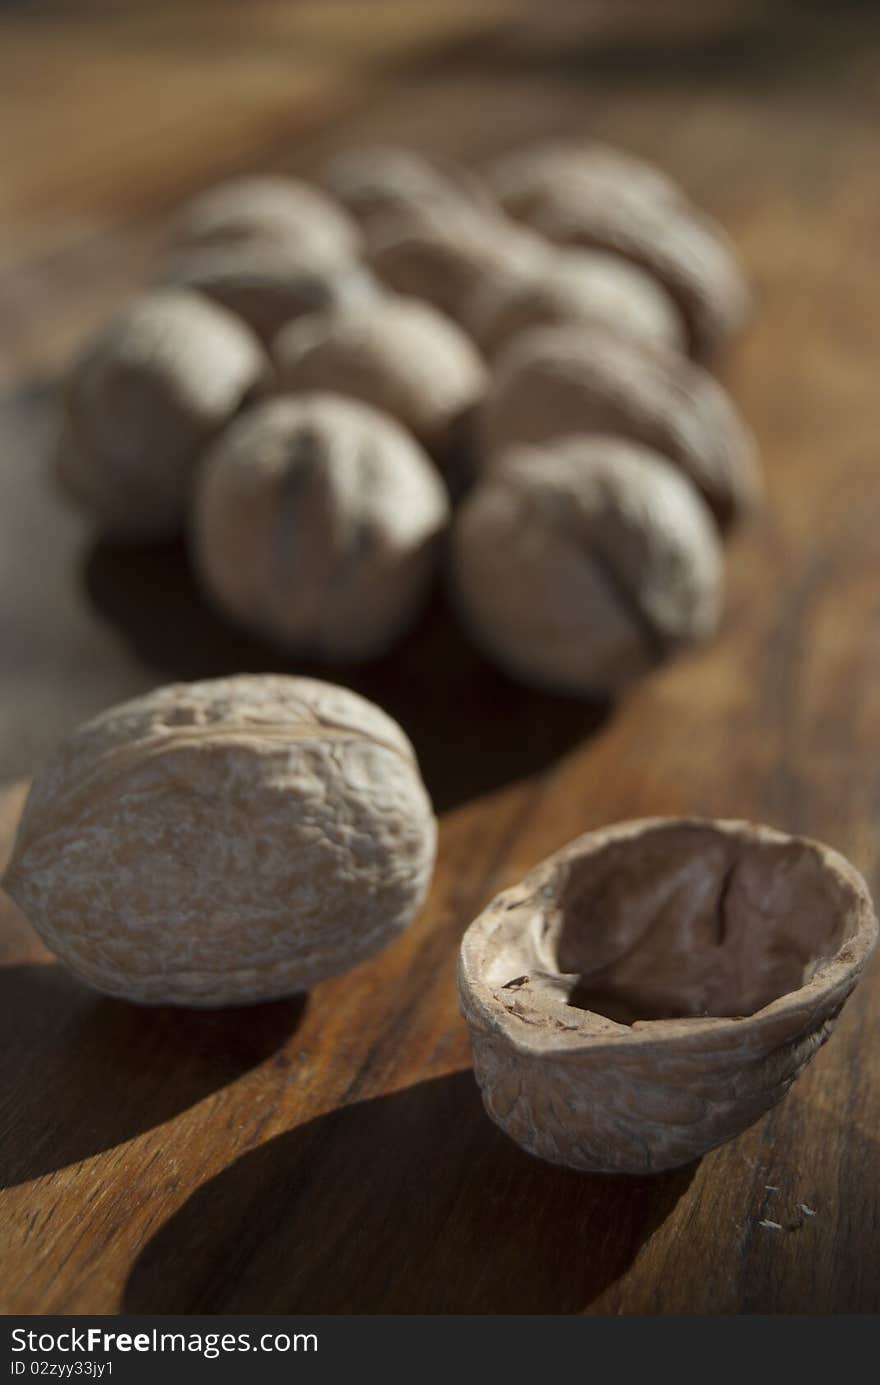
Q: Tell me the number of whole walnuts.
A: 11